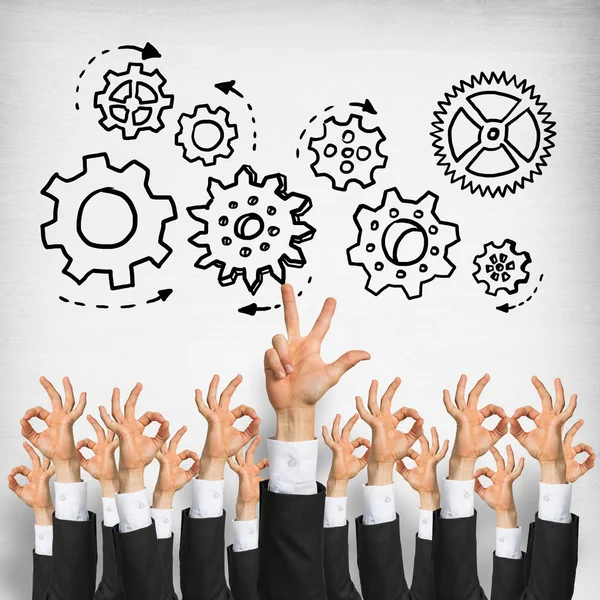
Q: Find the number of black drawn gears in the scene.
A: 8